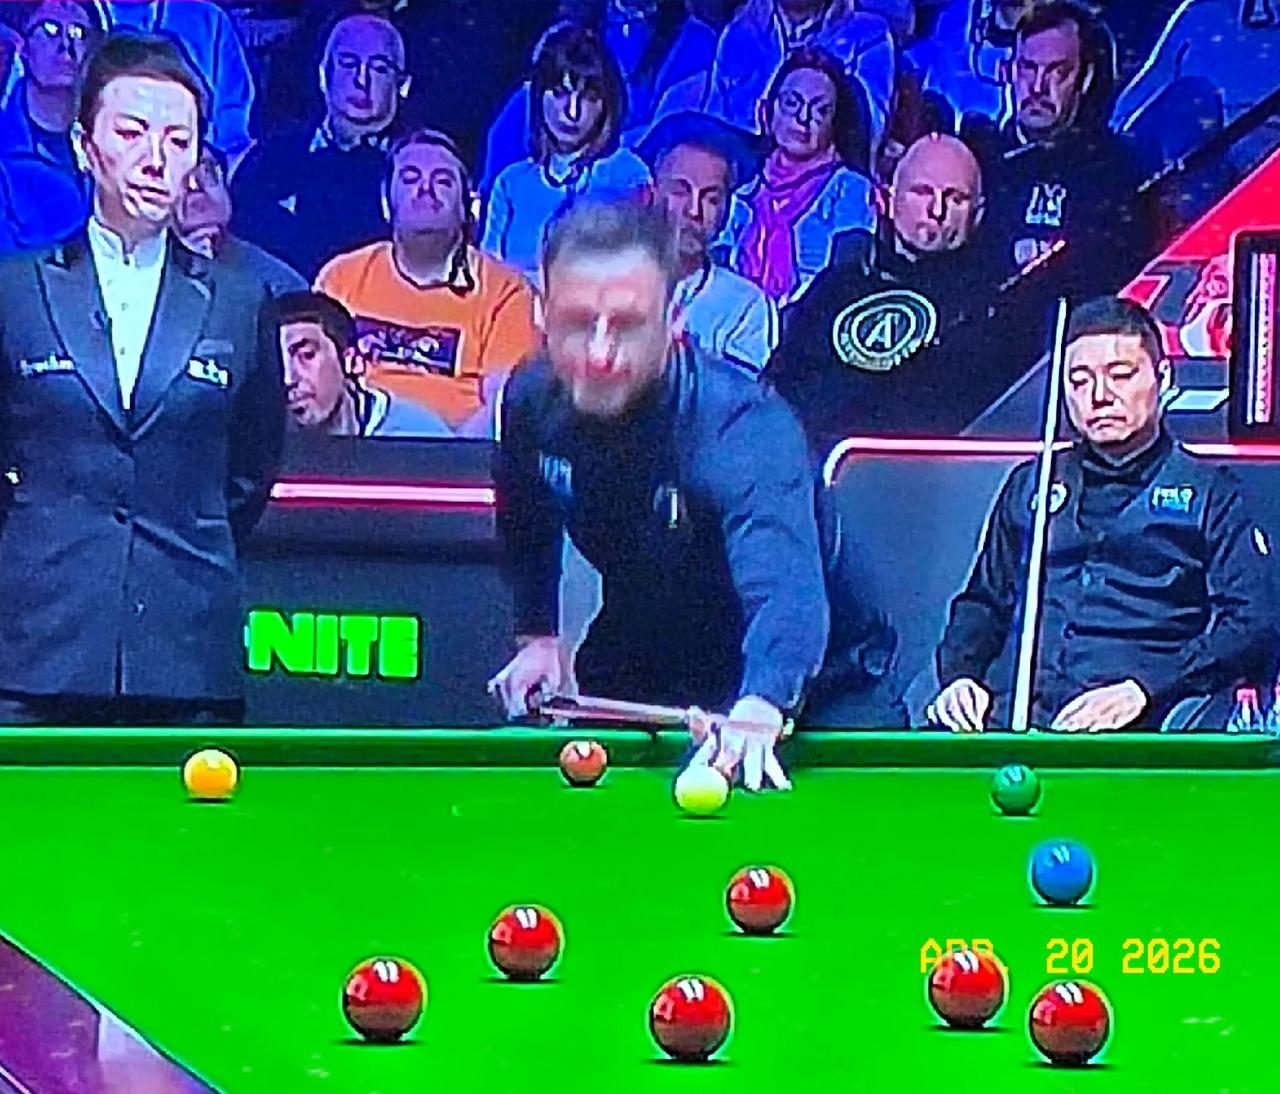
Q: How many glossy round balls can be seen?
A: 11